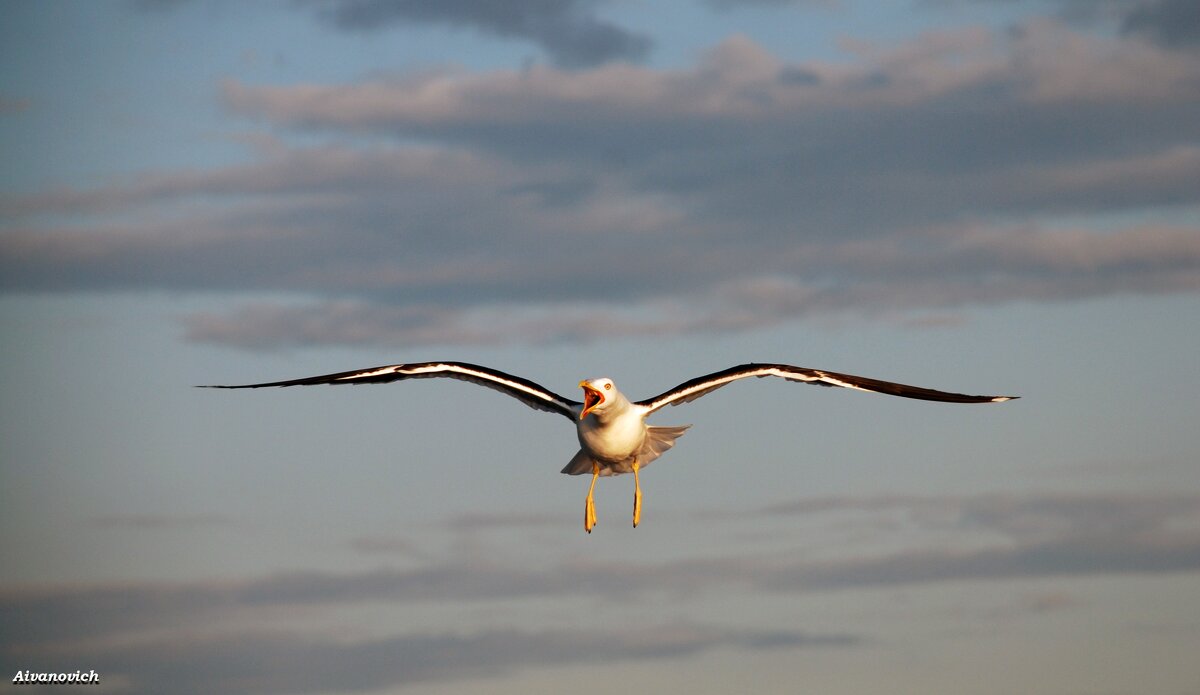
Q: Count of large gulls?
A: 1